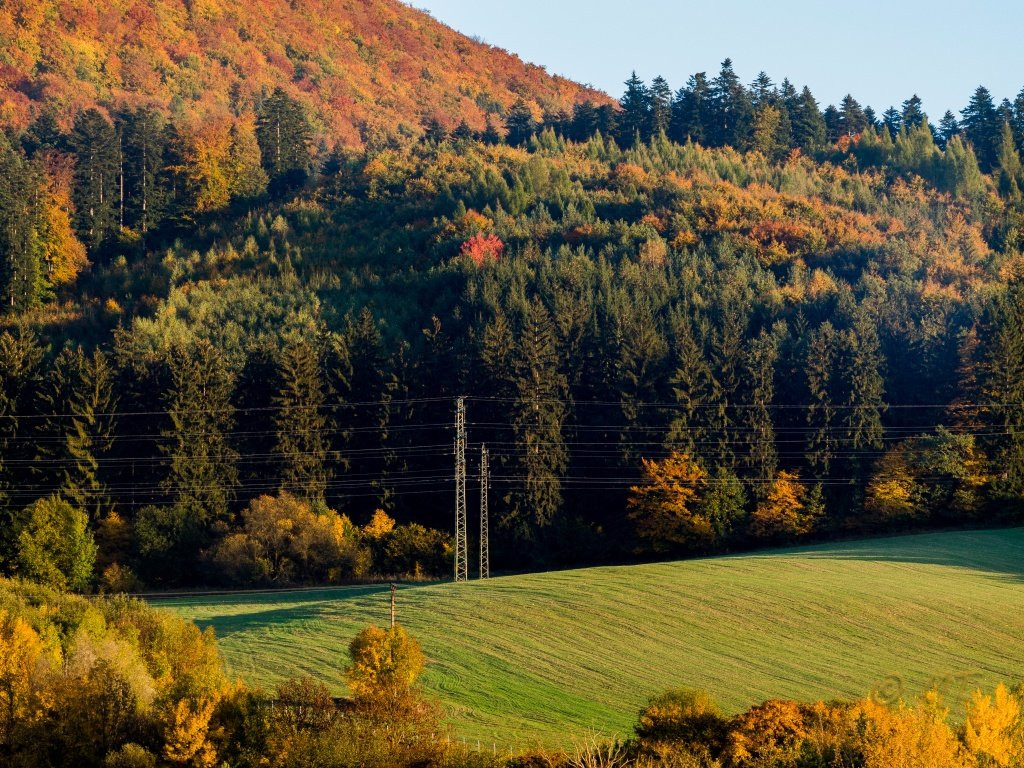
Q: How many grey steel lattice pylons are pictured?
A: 2